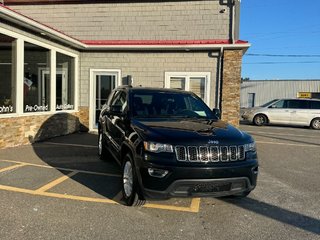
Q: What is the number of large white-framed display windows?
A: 3